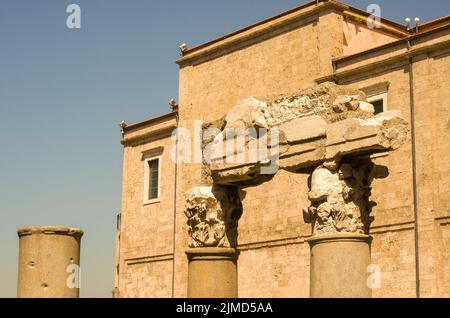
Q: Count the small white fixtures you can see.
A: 5